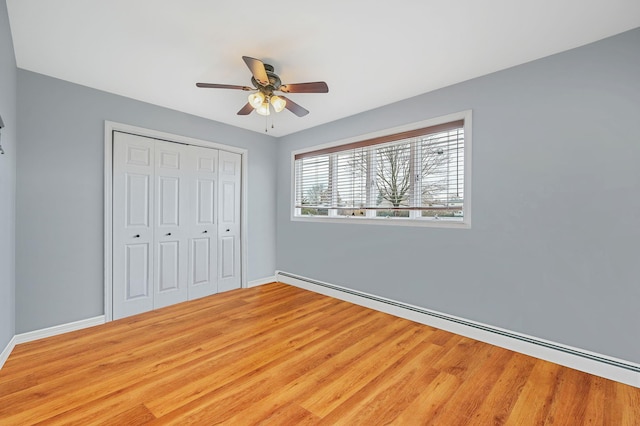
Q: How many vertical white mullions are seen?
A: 3